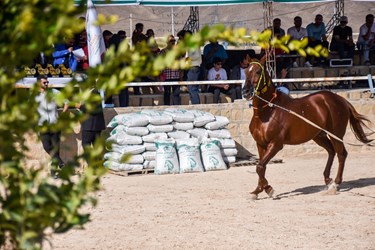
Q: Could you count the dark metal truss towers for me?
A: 3